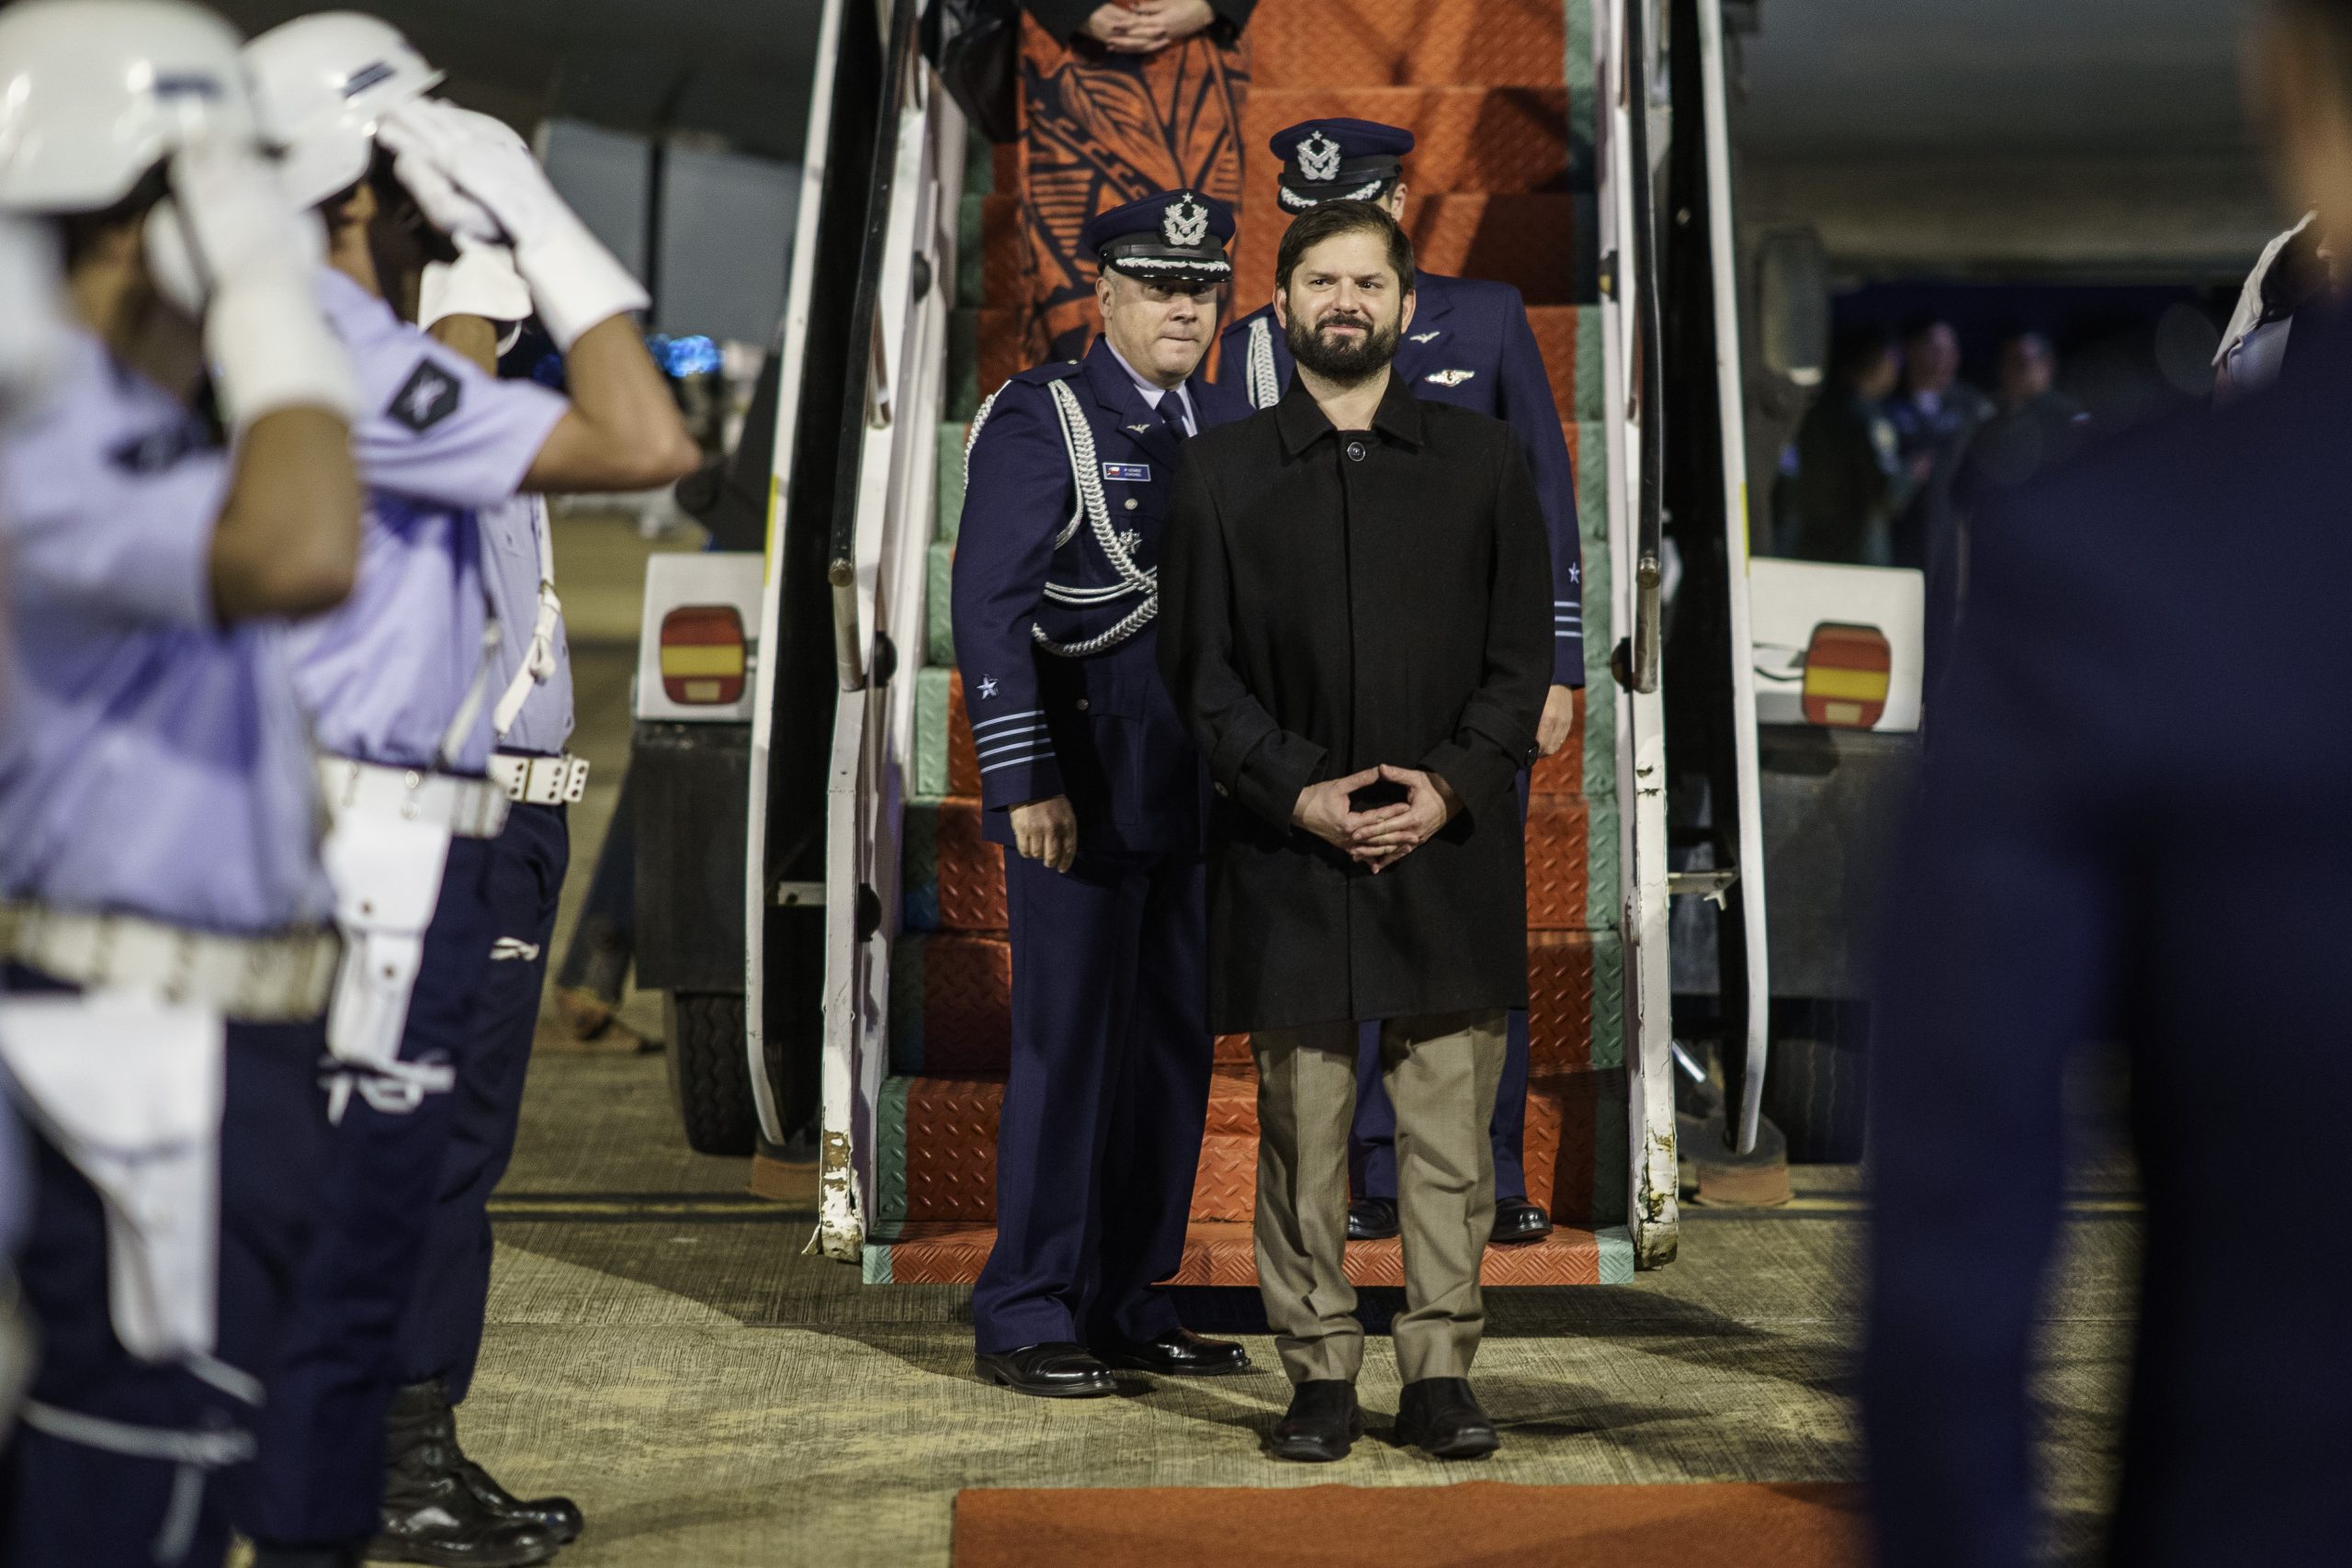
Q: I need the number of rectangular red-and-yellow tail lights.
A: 2